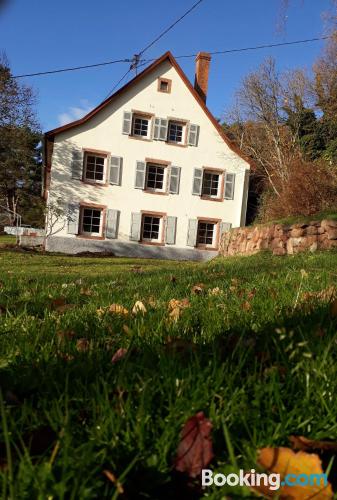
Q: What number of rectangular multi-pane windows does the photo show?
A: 8